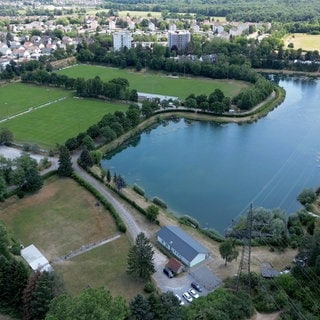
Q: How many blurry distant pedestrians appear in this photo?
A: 0